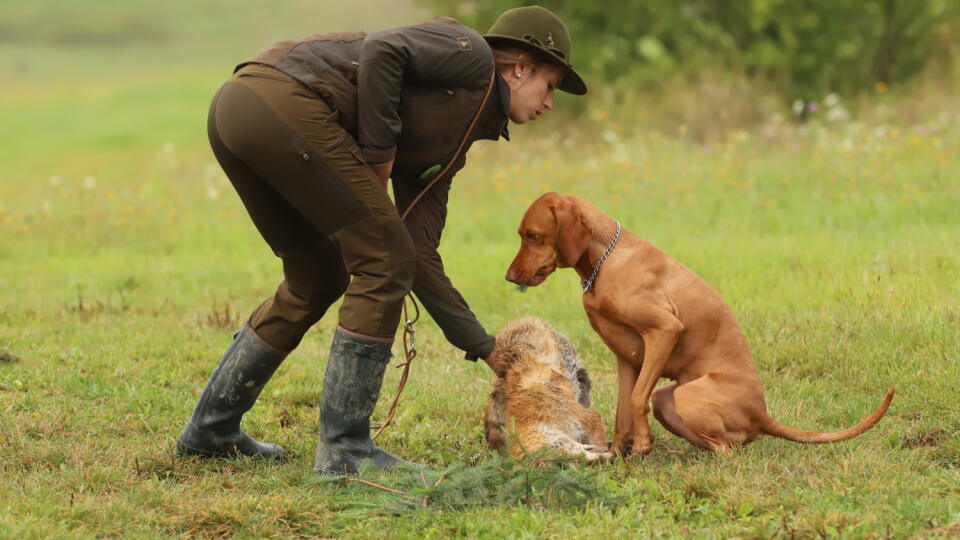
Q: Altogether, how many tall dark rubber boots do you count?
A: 2